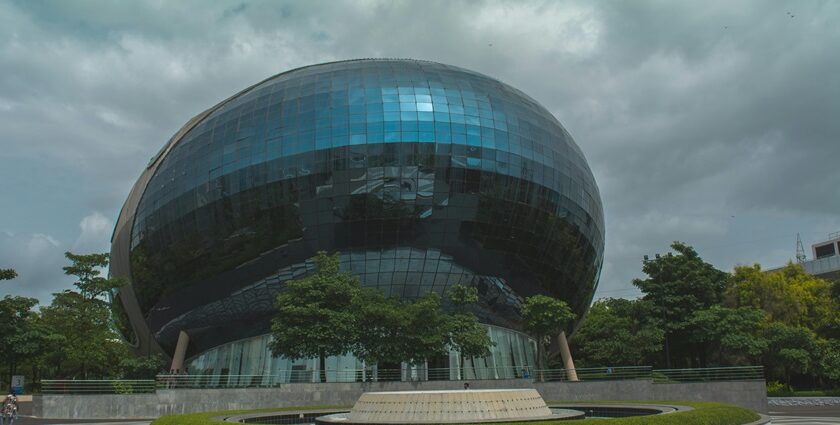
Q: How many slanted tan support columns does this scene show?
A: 2